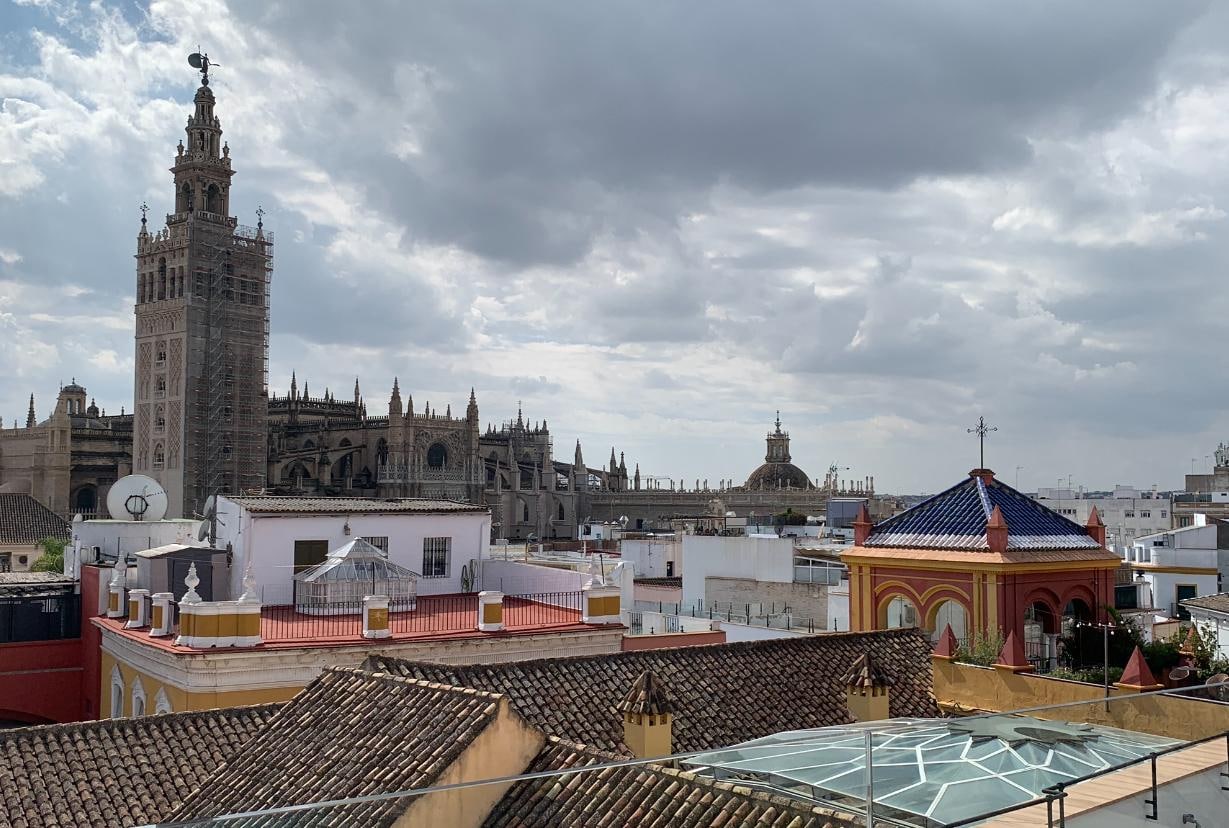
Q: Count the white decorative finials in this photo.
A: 4